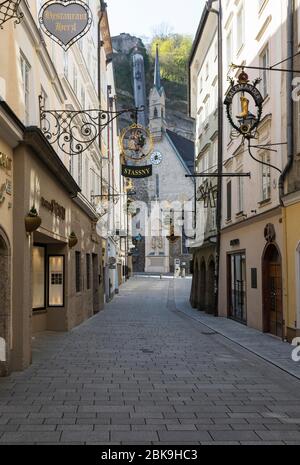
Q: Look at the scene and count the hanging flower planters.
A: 2